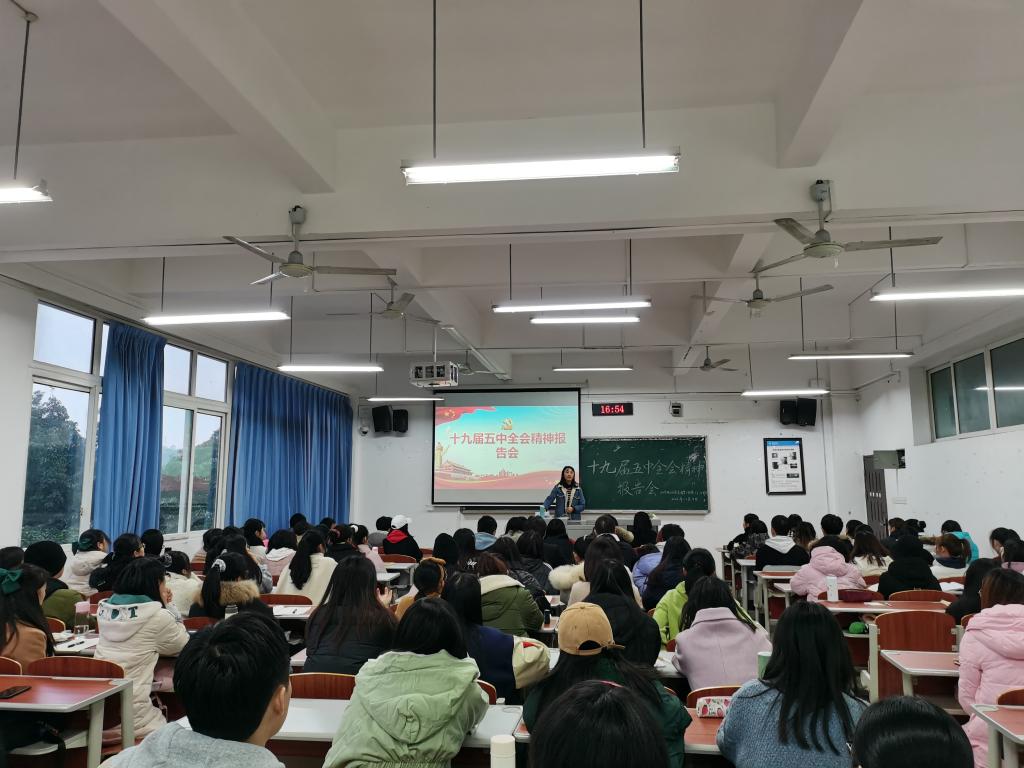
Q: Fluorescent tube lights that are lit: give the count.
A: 11